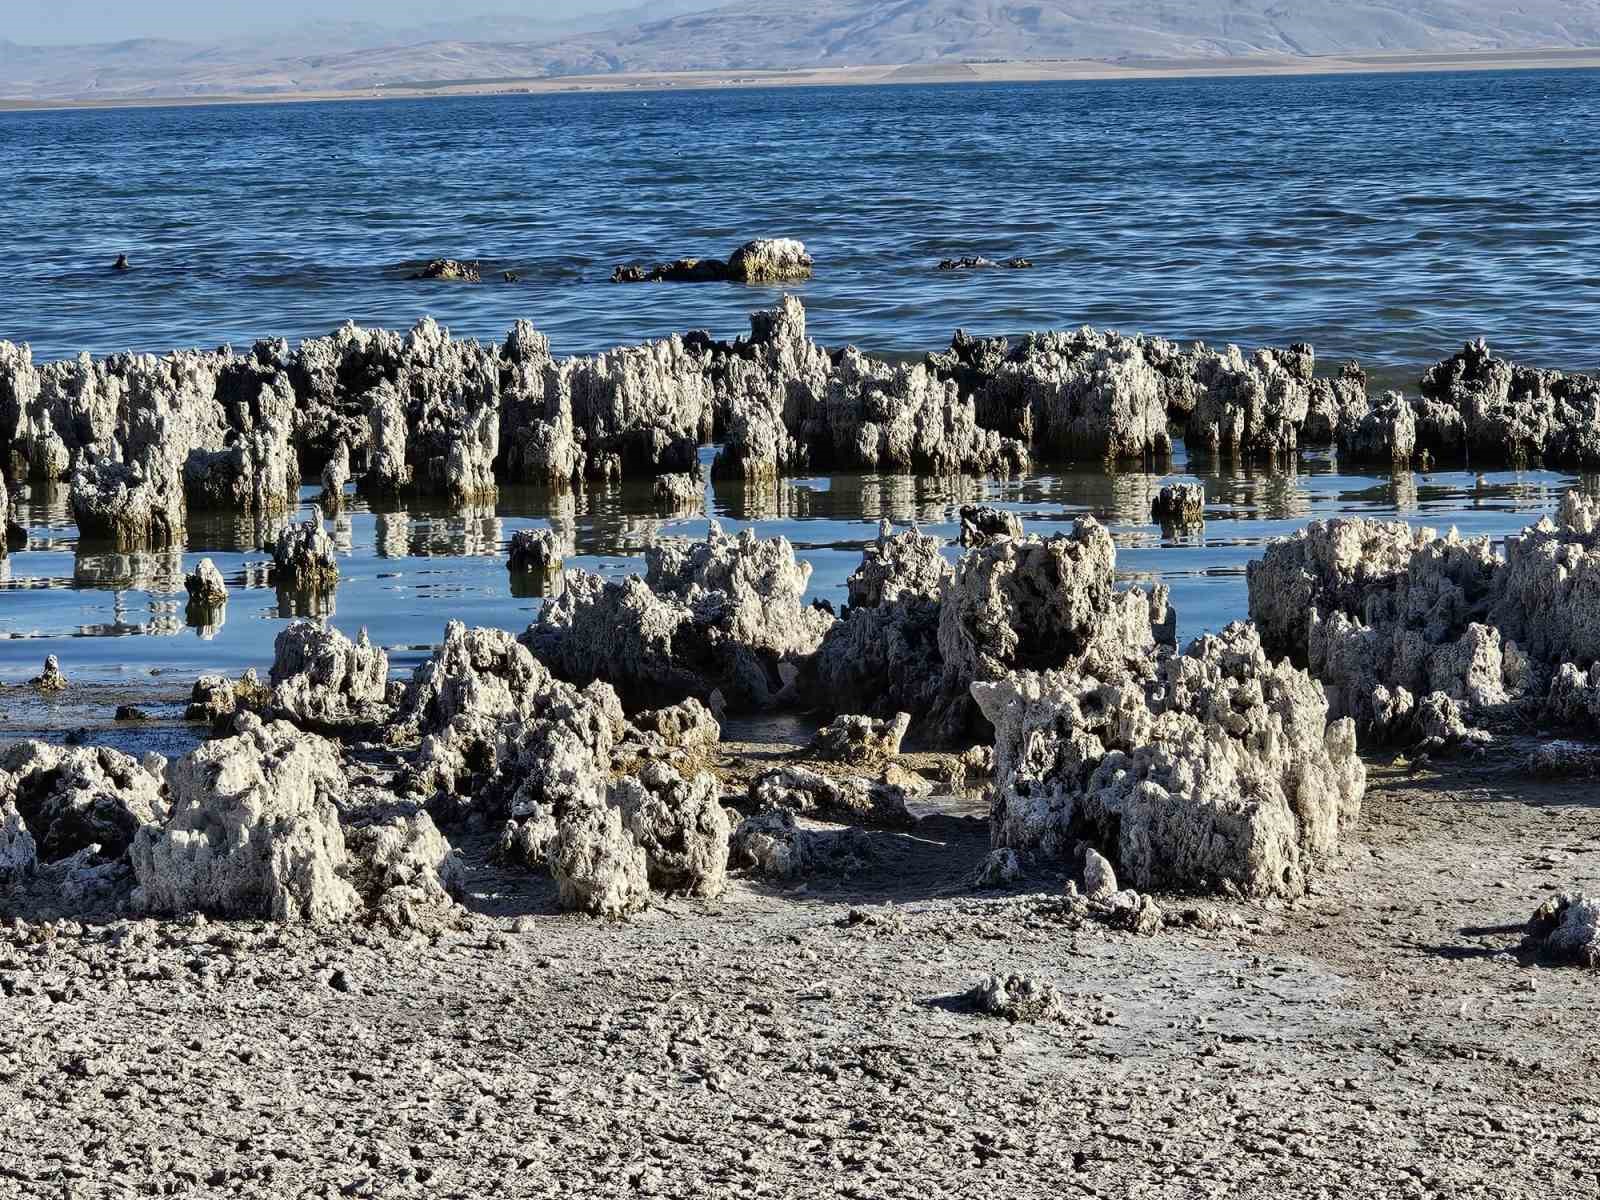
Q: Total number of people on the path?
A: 0